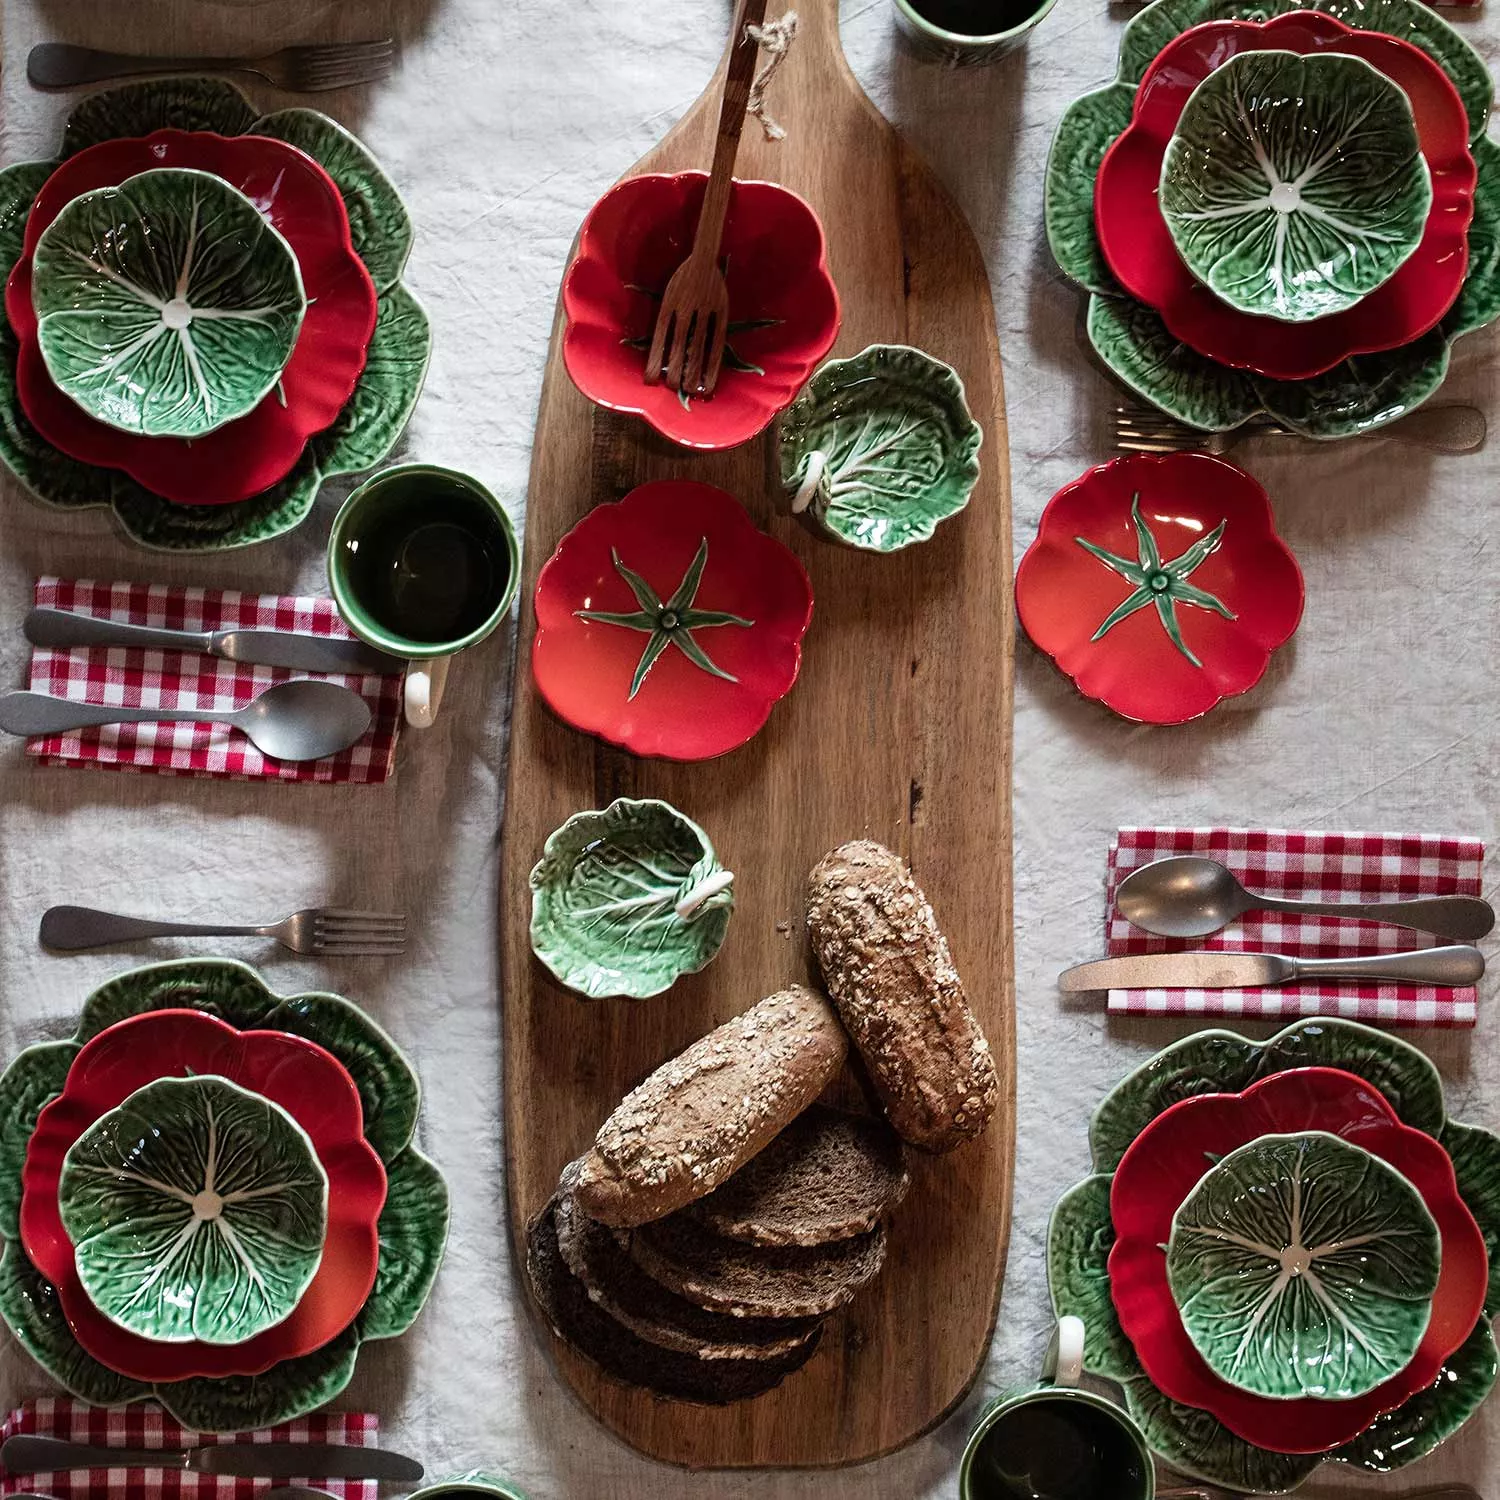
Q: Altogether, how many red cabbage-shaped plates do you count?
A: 0